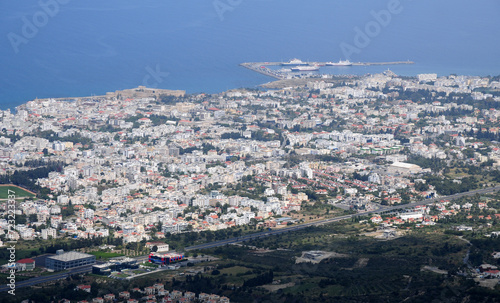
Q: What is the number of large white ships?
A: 3